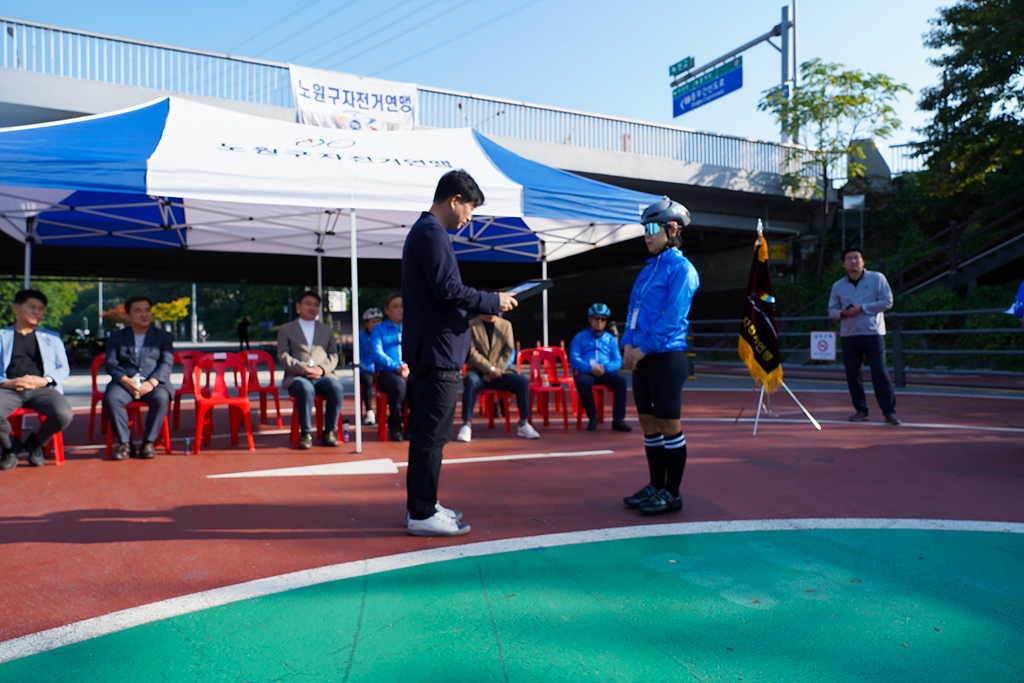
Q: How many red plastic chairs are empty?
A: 6